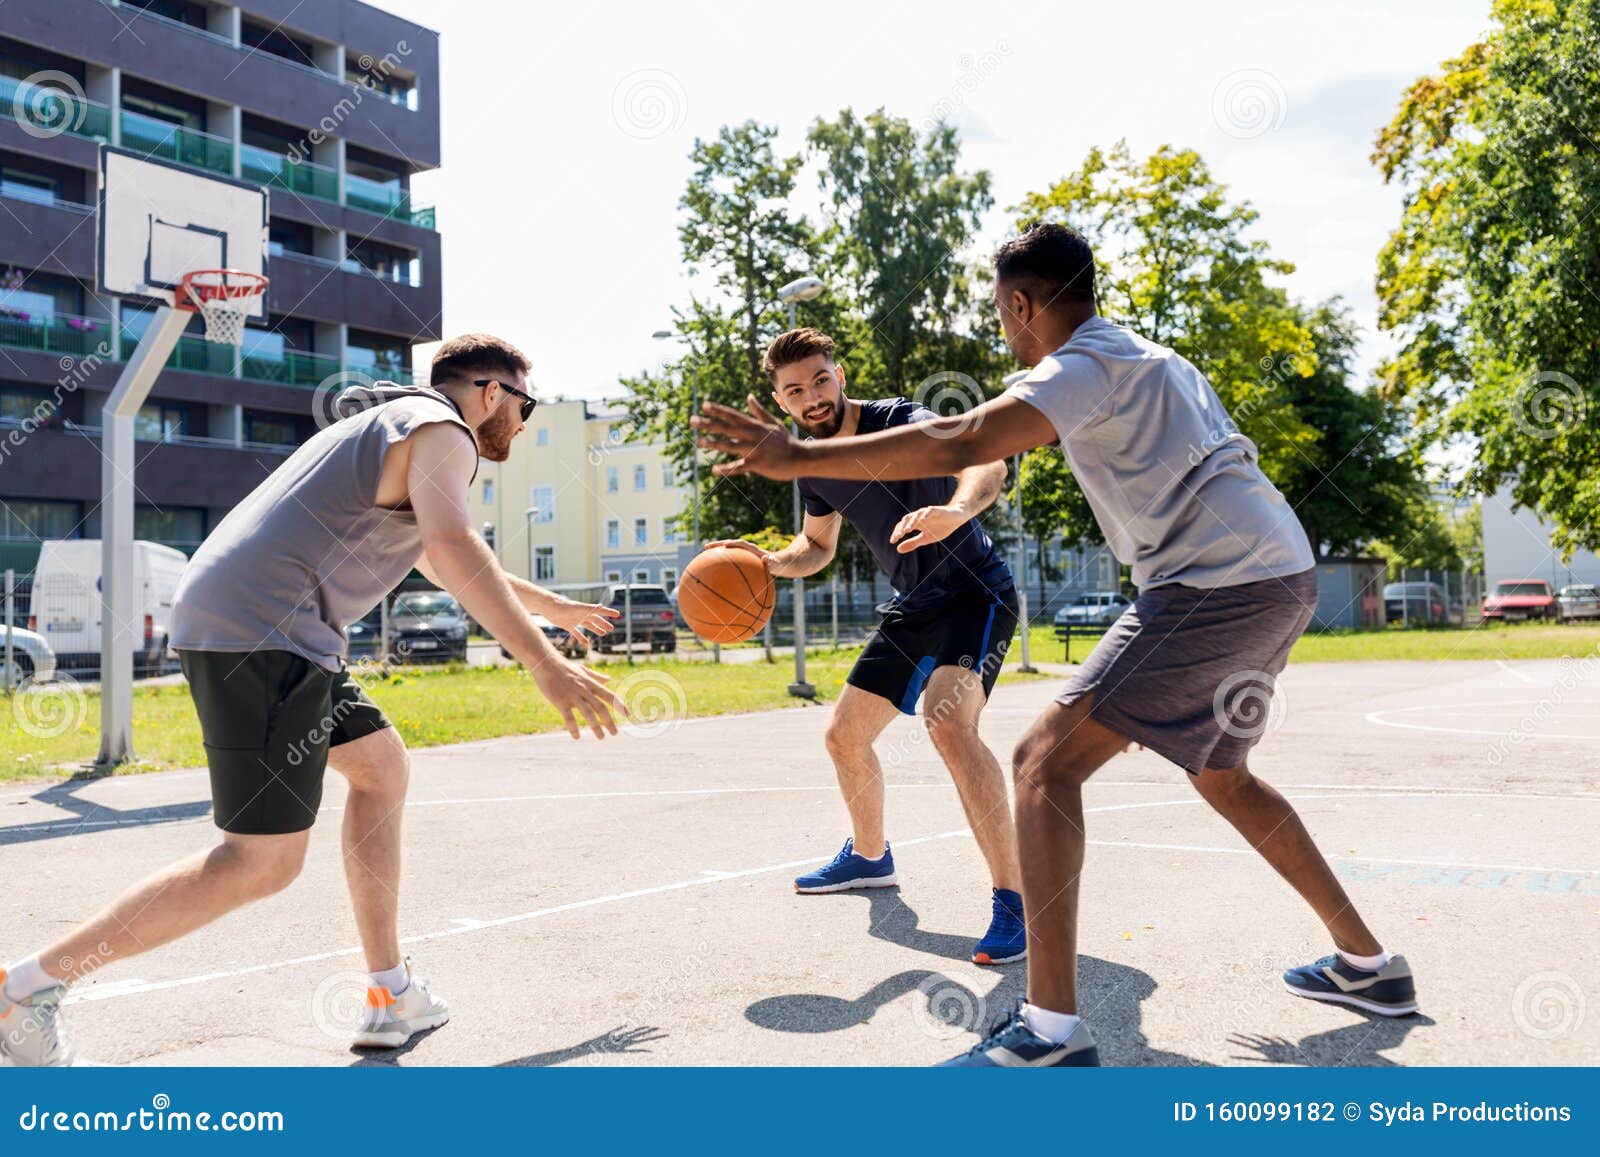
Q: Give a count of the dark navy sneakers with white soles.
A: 2